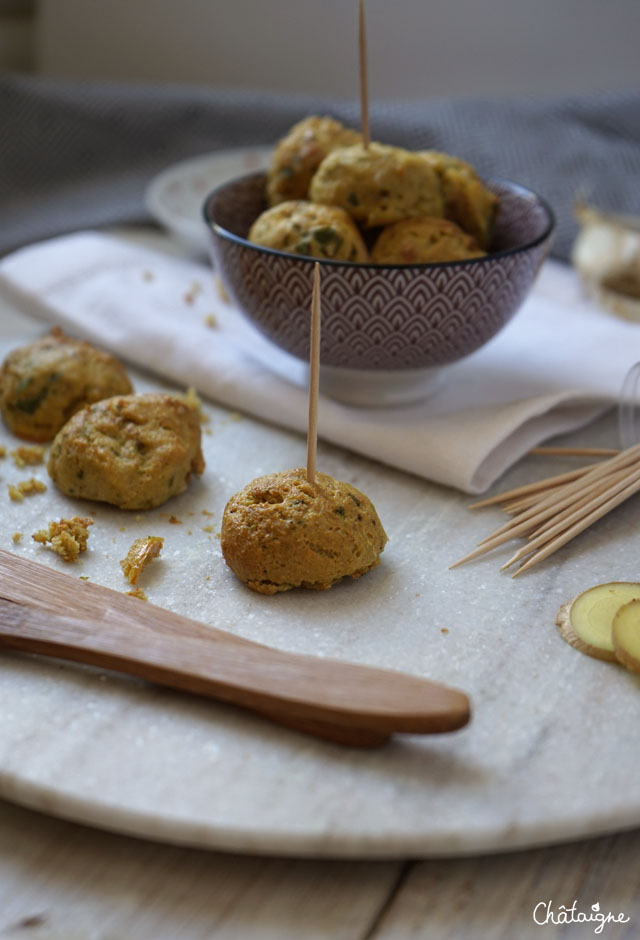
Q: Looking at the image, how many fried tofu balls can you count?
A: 8